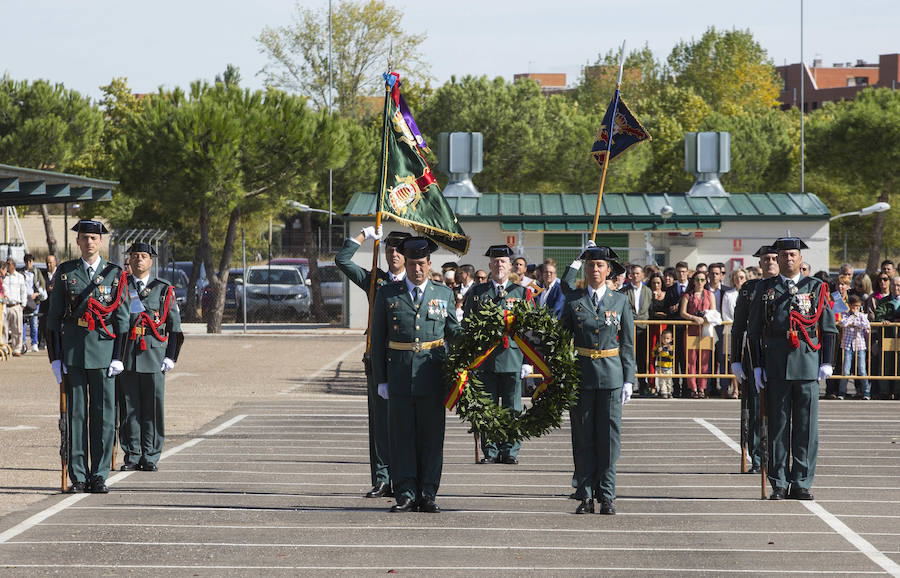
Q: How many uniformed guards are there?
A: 9